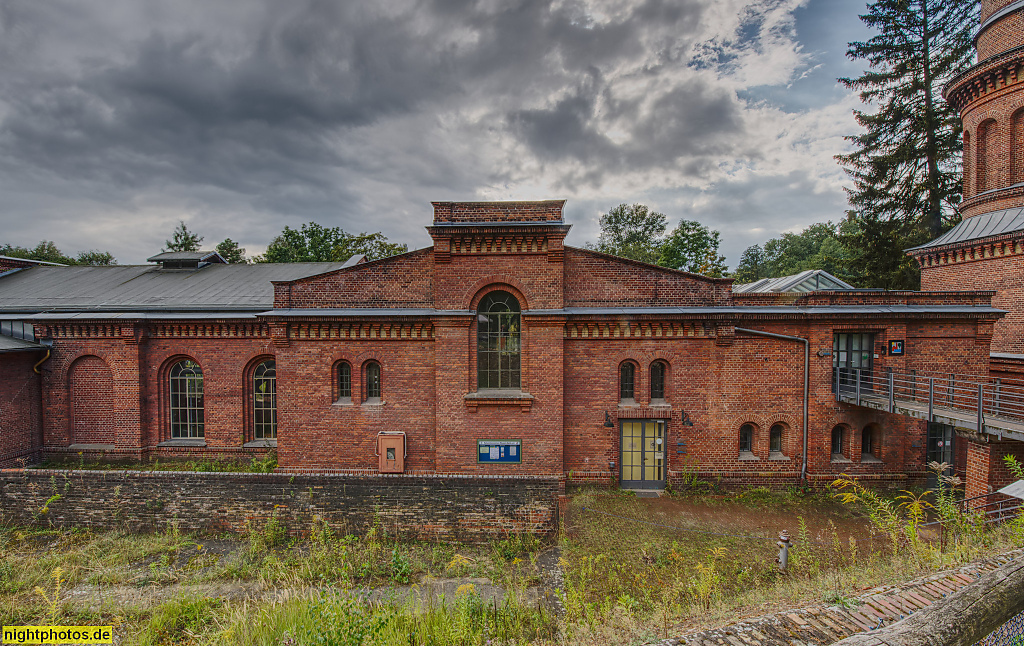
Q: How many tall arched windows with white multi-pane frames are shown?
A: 3